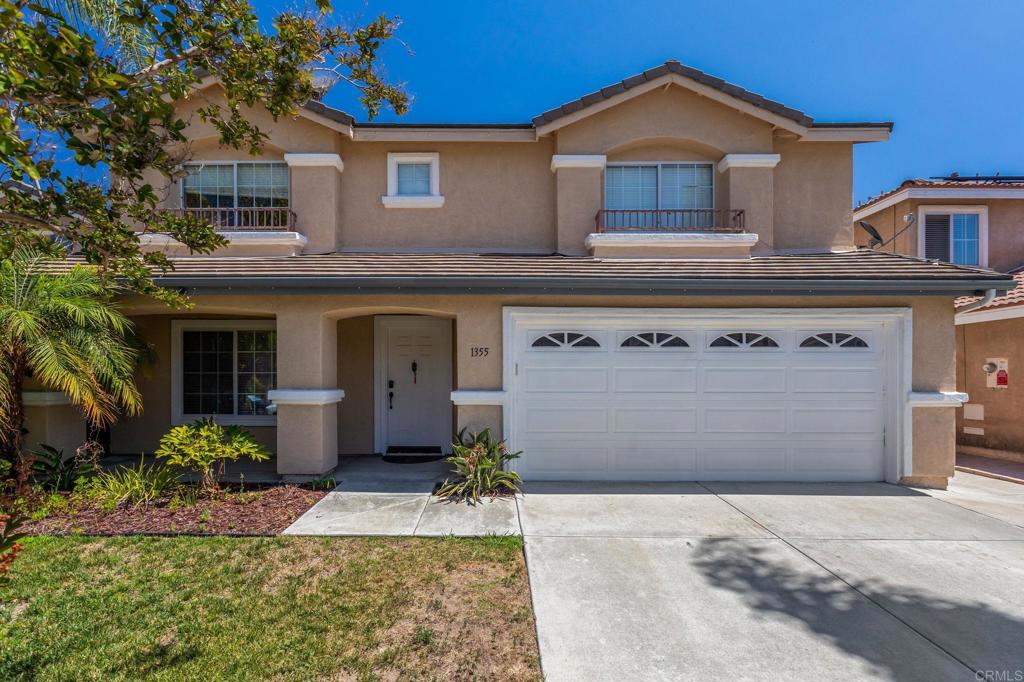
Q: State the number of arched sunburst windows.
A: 4